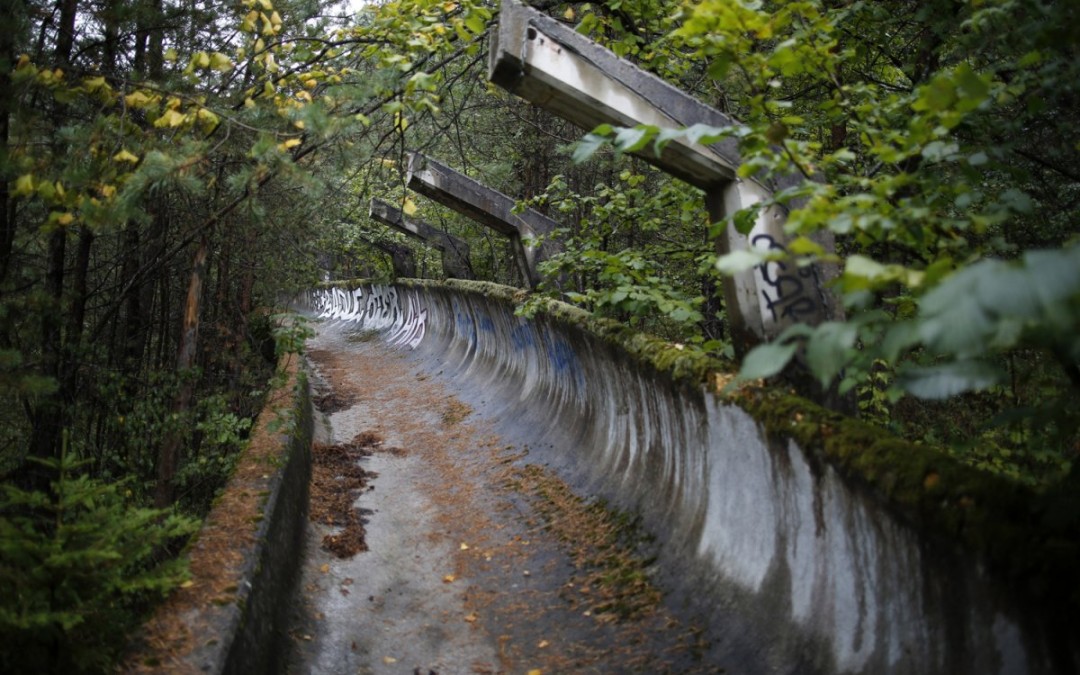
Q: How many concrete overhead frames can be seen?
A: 4